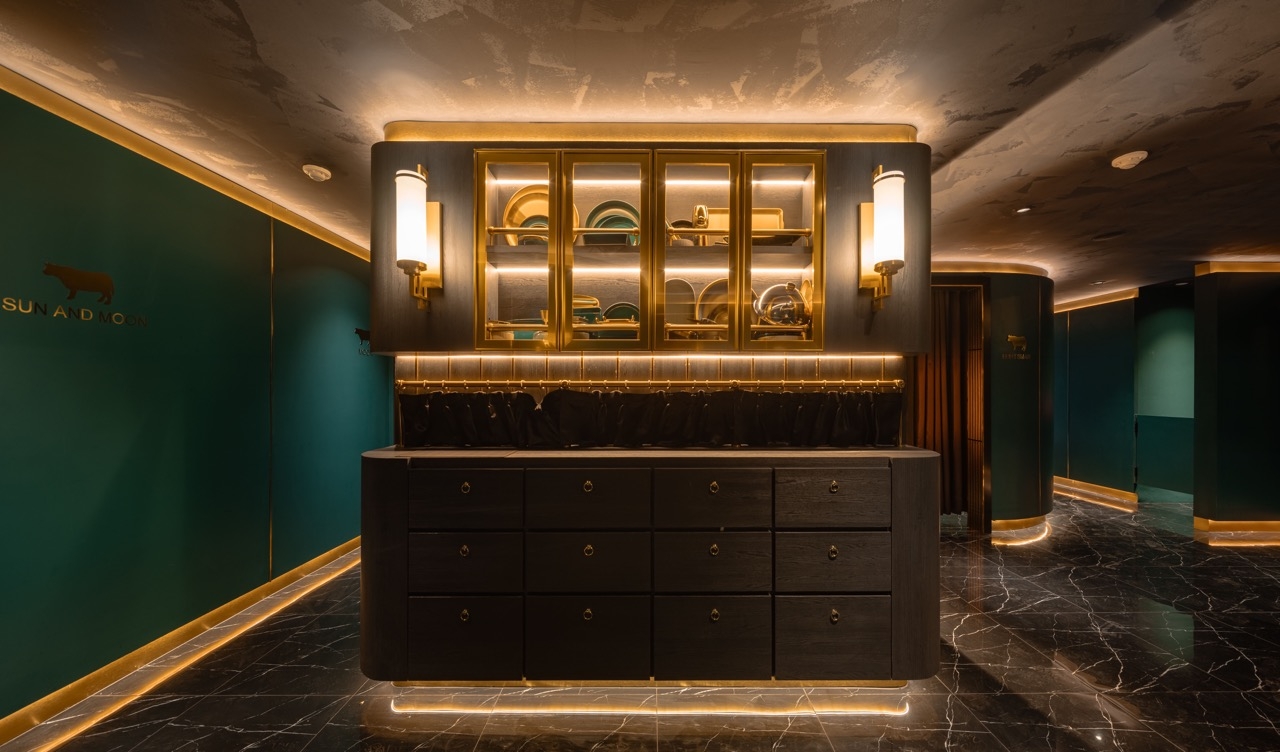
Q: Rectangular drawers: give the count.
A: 12